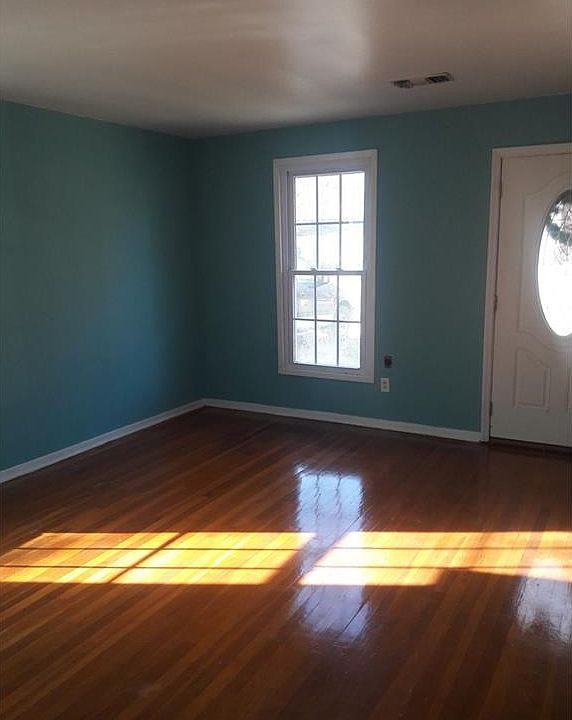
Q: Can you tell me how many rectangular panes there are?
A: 12